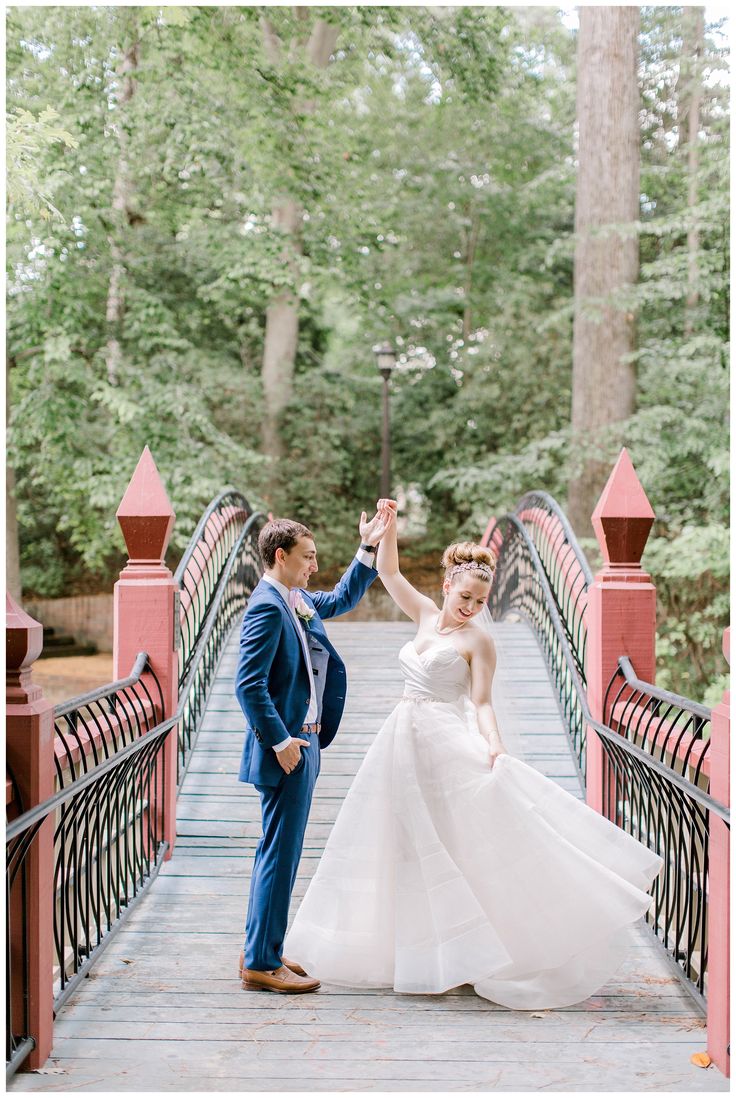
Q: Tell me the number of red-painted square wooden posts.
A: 4